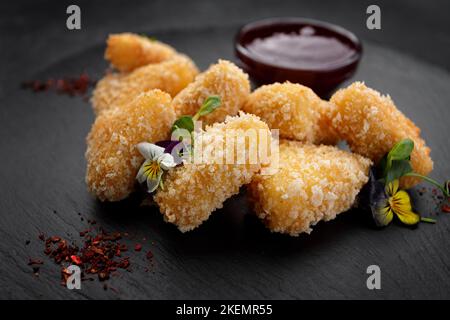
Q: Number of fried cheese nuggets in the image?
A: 8